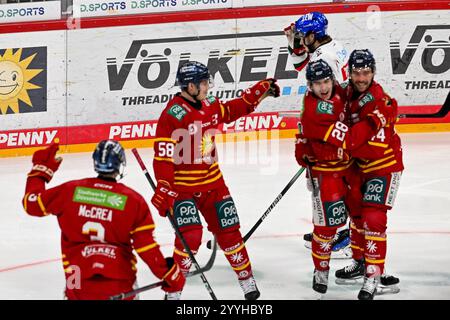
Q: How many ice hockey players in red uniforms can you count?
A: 4